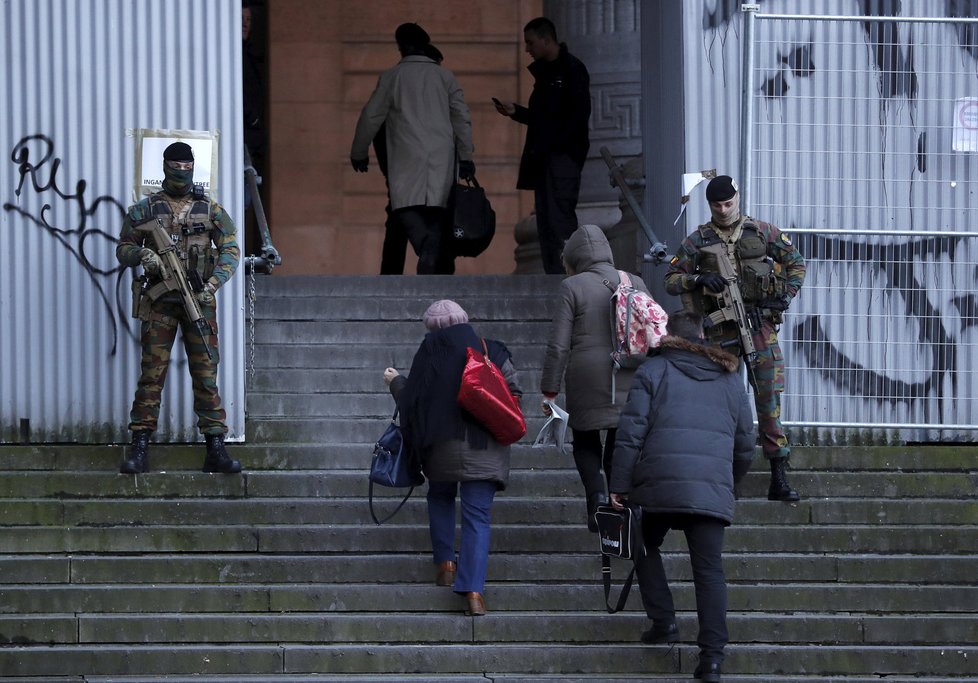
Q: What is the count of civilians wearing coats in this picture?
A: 5